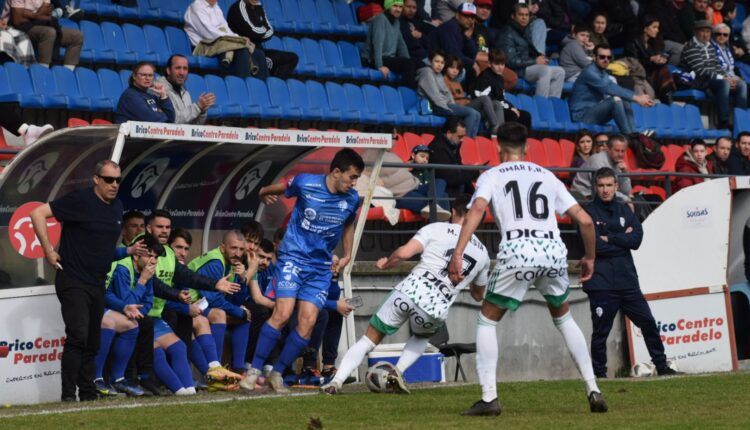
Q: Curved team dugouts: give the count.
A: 2